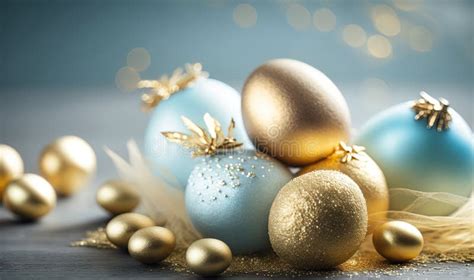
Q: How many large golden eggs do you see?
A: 3